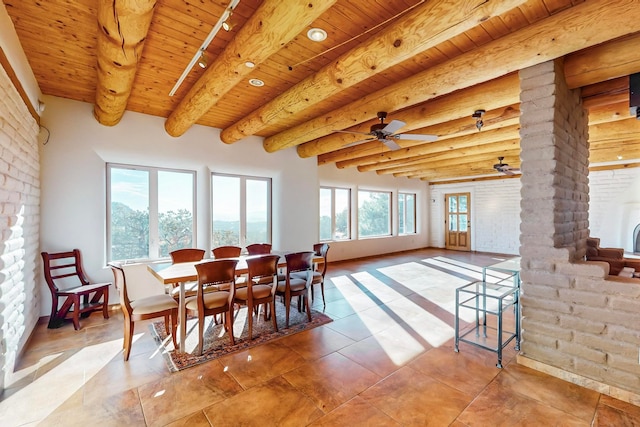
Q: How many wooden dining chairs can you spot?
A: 8